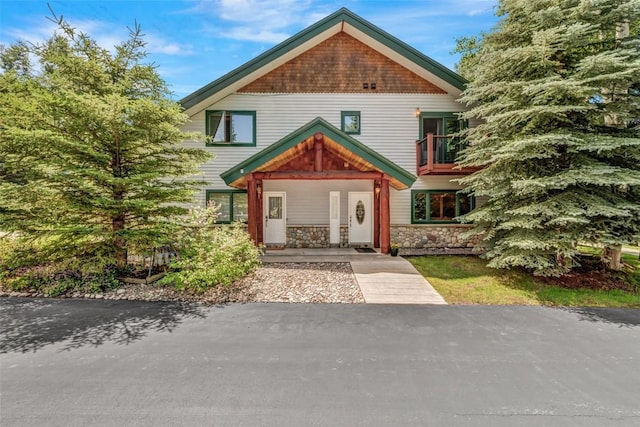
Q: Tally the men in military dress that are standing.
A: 0